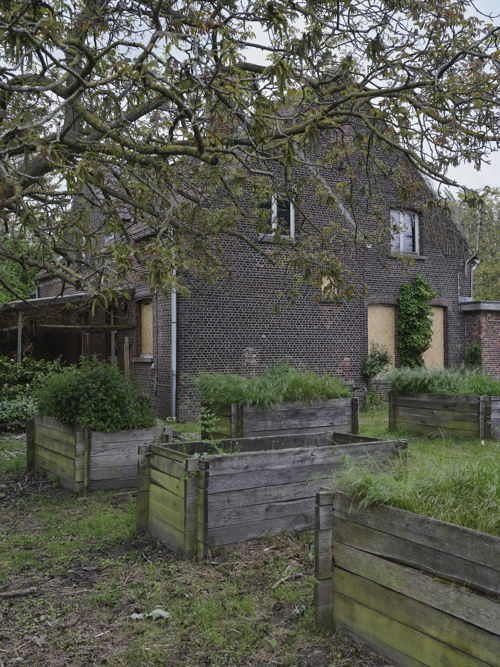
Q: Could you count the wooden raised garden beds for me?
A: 5